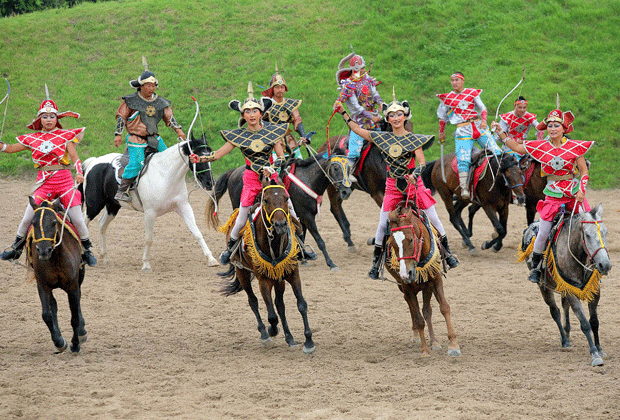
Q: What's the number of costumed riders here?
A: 9